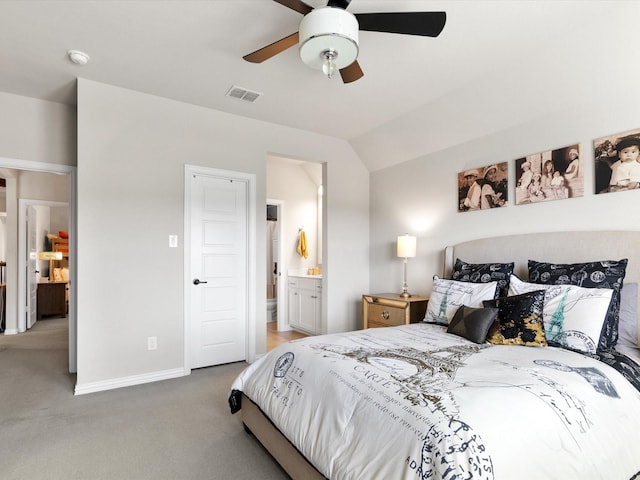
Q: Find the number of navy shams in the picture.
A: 2